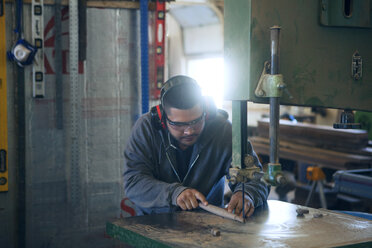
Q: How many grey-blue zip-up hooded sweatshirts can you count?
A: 1